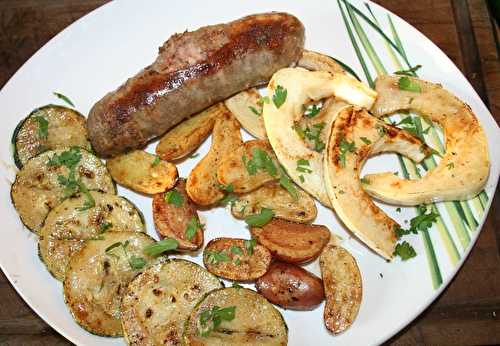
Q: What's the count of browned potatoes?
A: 10